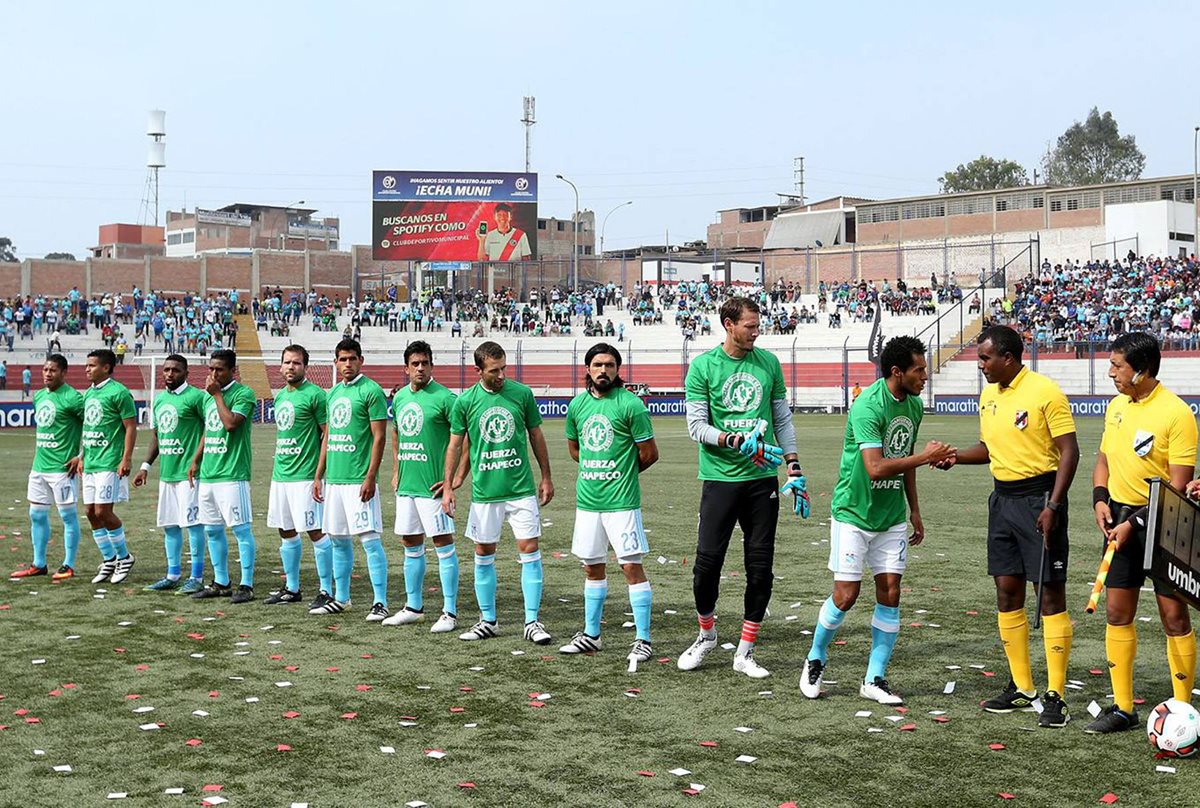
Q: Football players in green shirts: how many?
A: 11